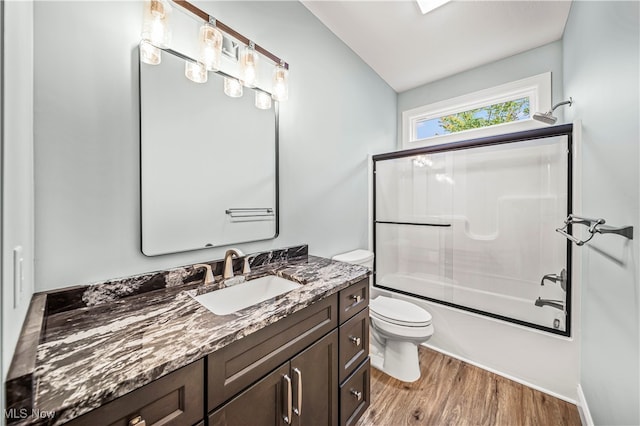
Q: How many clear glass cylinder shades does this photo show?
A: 4